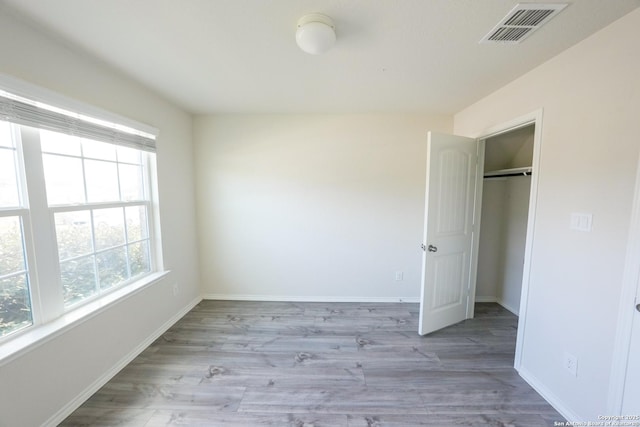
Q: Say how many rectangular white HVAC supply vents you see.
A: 1